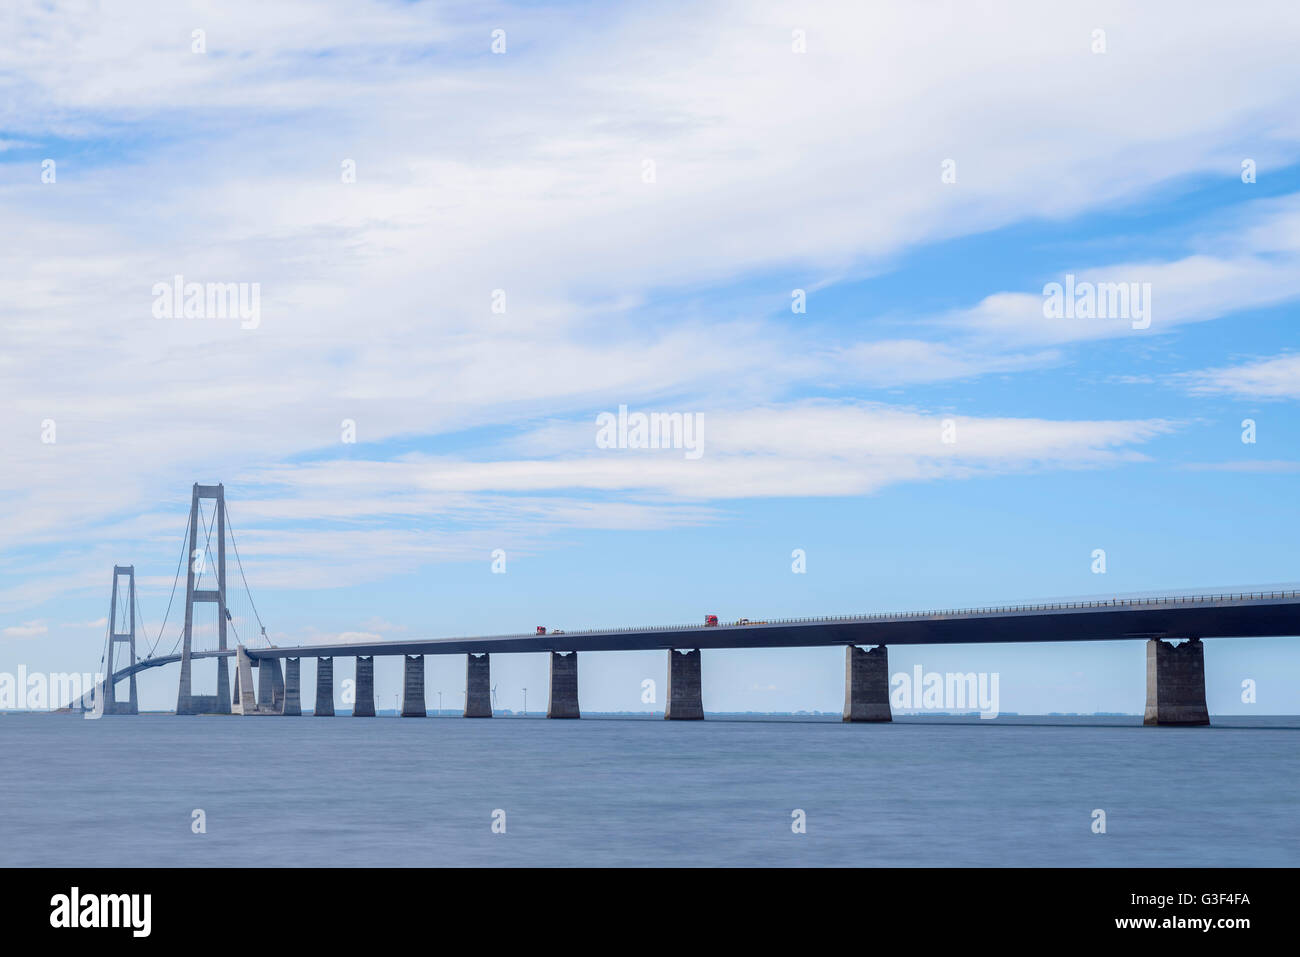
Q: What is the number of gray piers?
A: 9